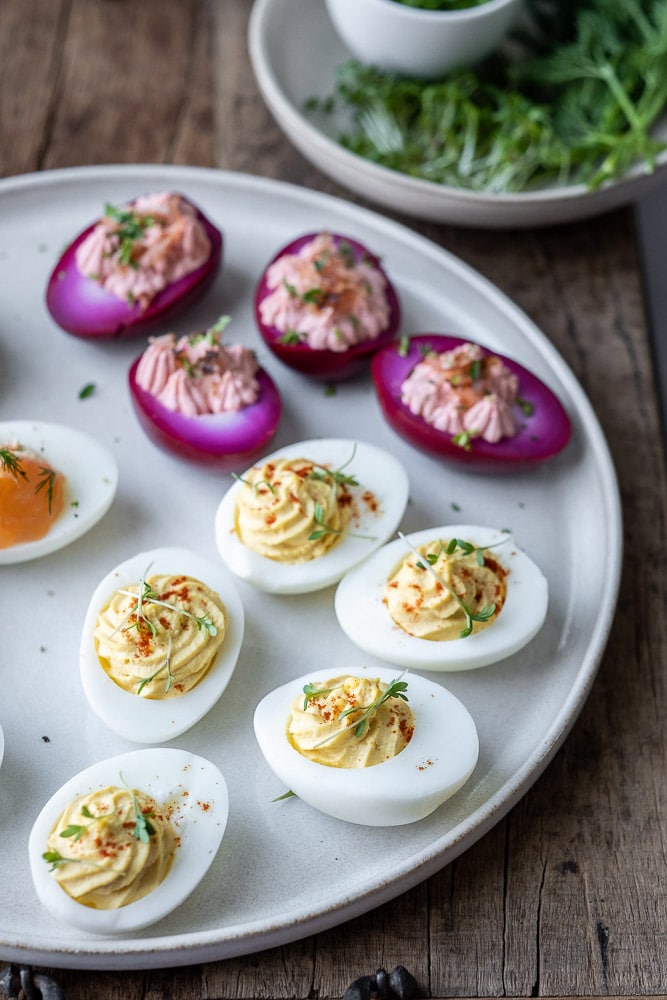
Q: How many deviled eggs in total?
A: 10